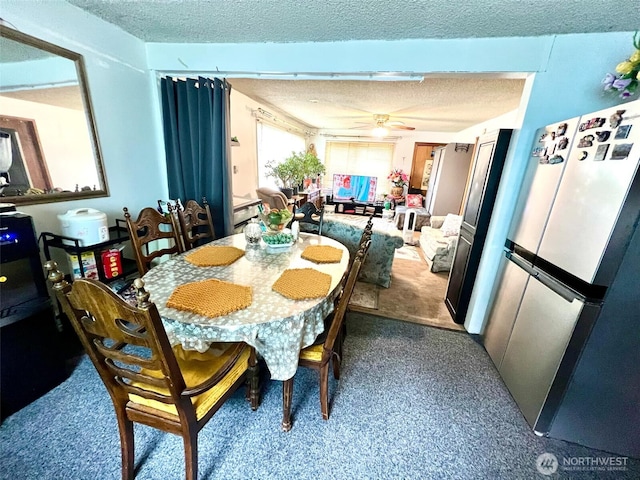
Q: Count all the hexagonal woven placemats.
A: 4